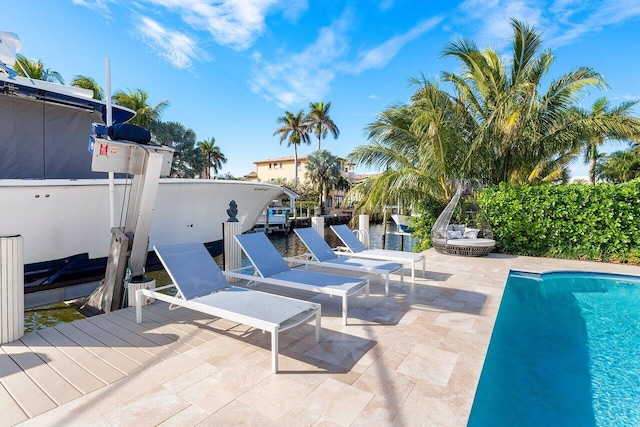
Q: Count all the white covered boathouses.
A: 1